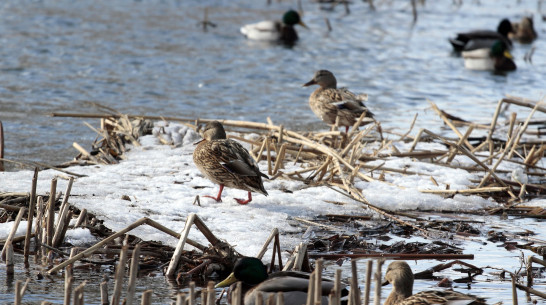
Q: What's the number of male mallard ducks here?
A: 4